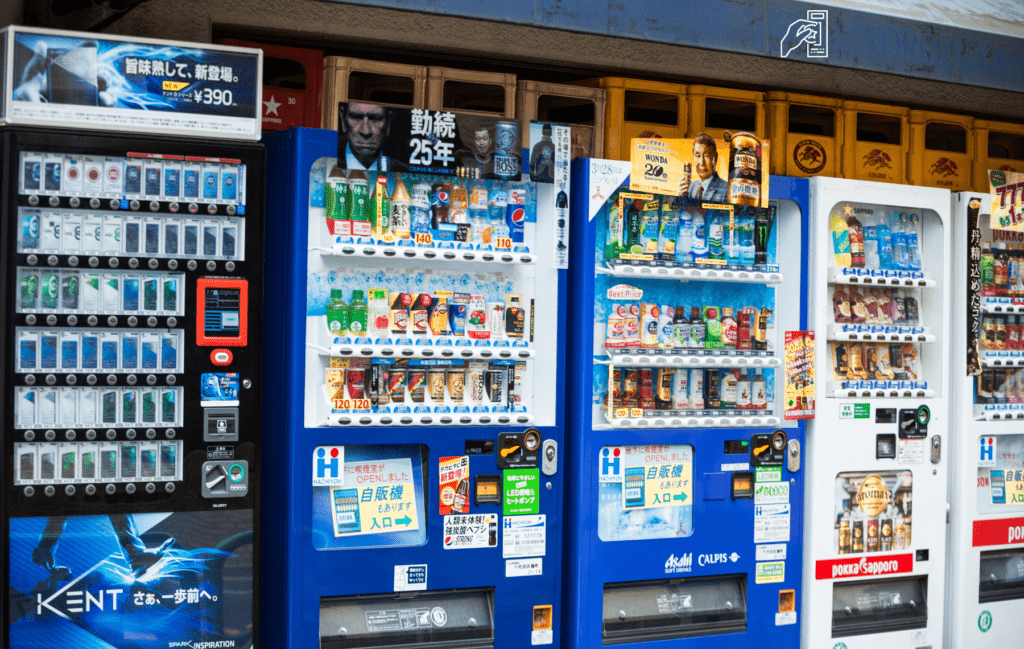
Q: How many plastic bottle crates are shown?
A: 10